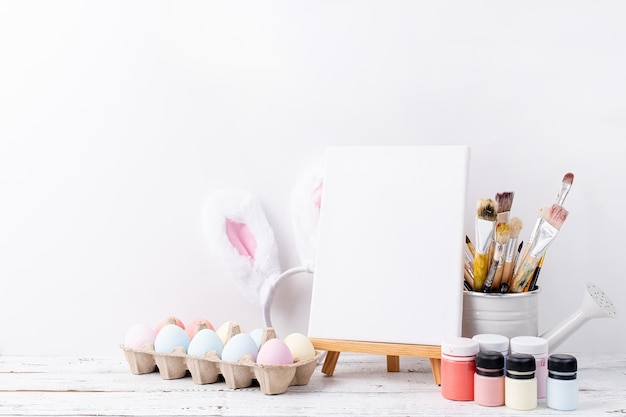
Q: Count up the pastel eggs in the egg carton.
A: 10